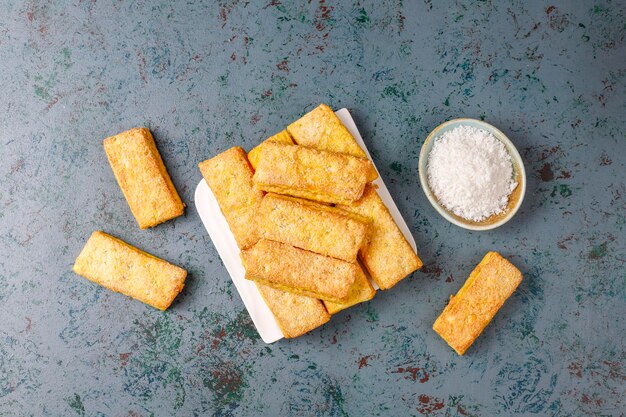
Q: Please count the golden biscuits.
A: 12